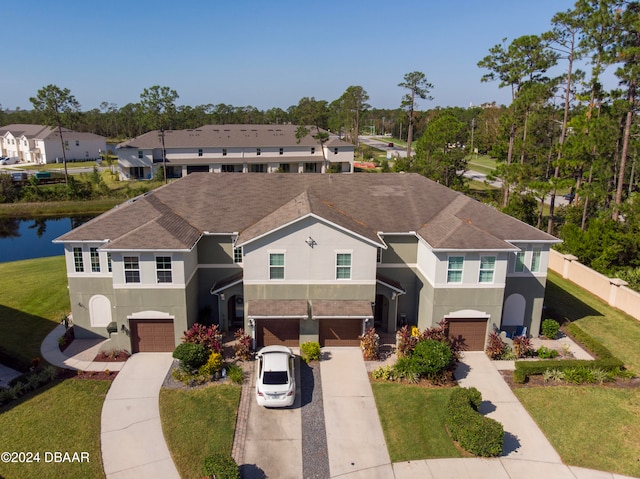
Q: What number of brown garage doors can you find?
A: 4